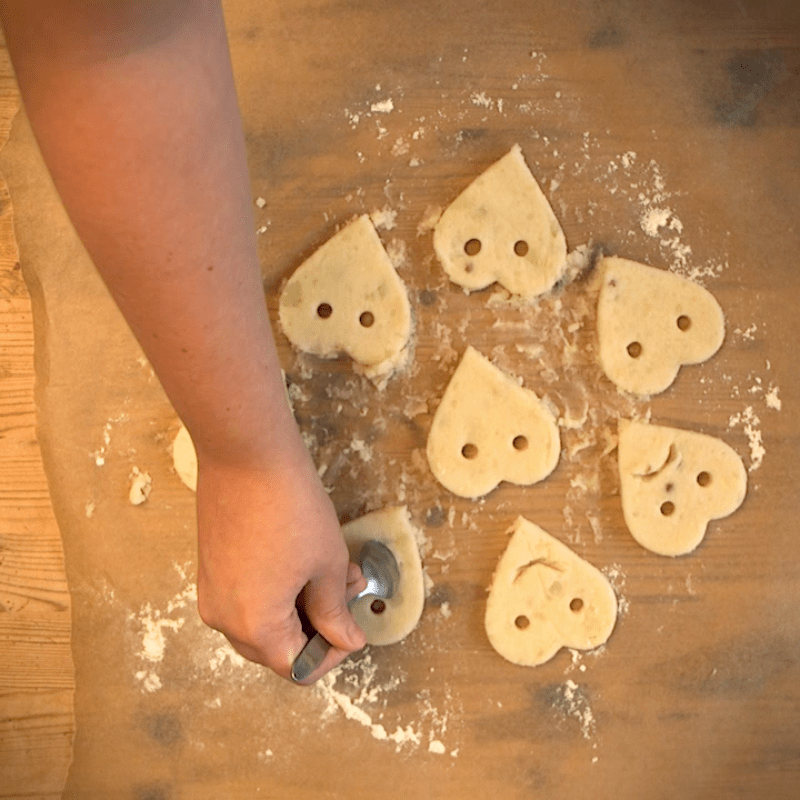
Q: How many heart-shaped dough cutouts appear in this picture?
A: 8